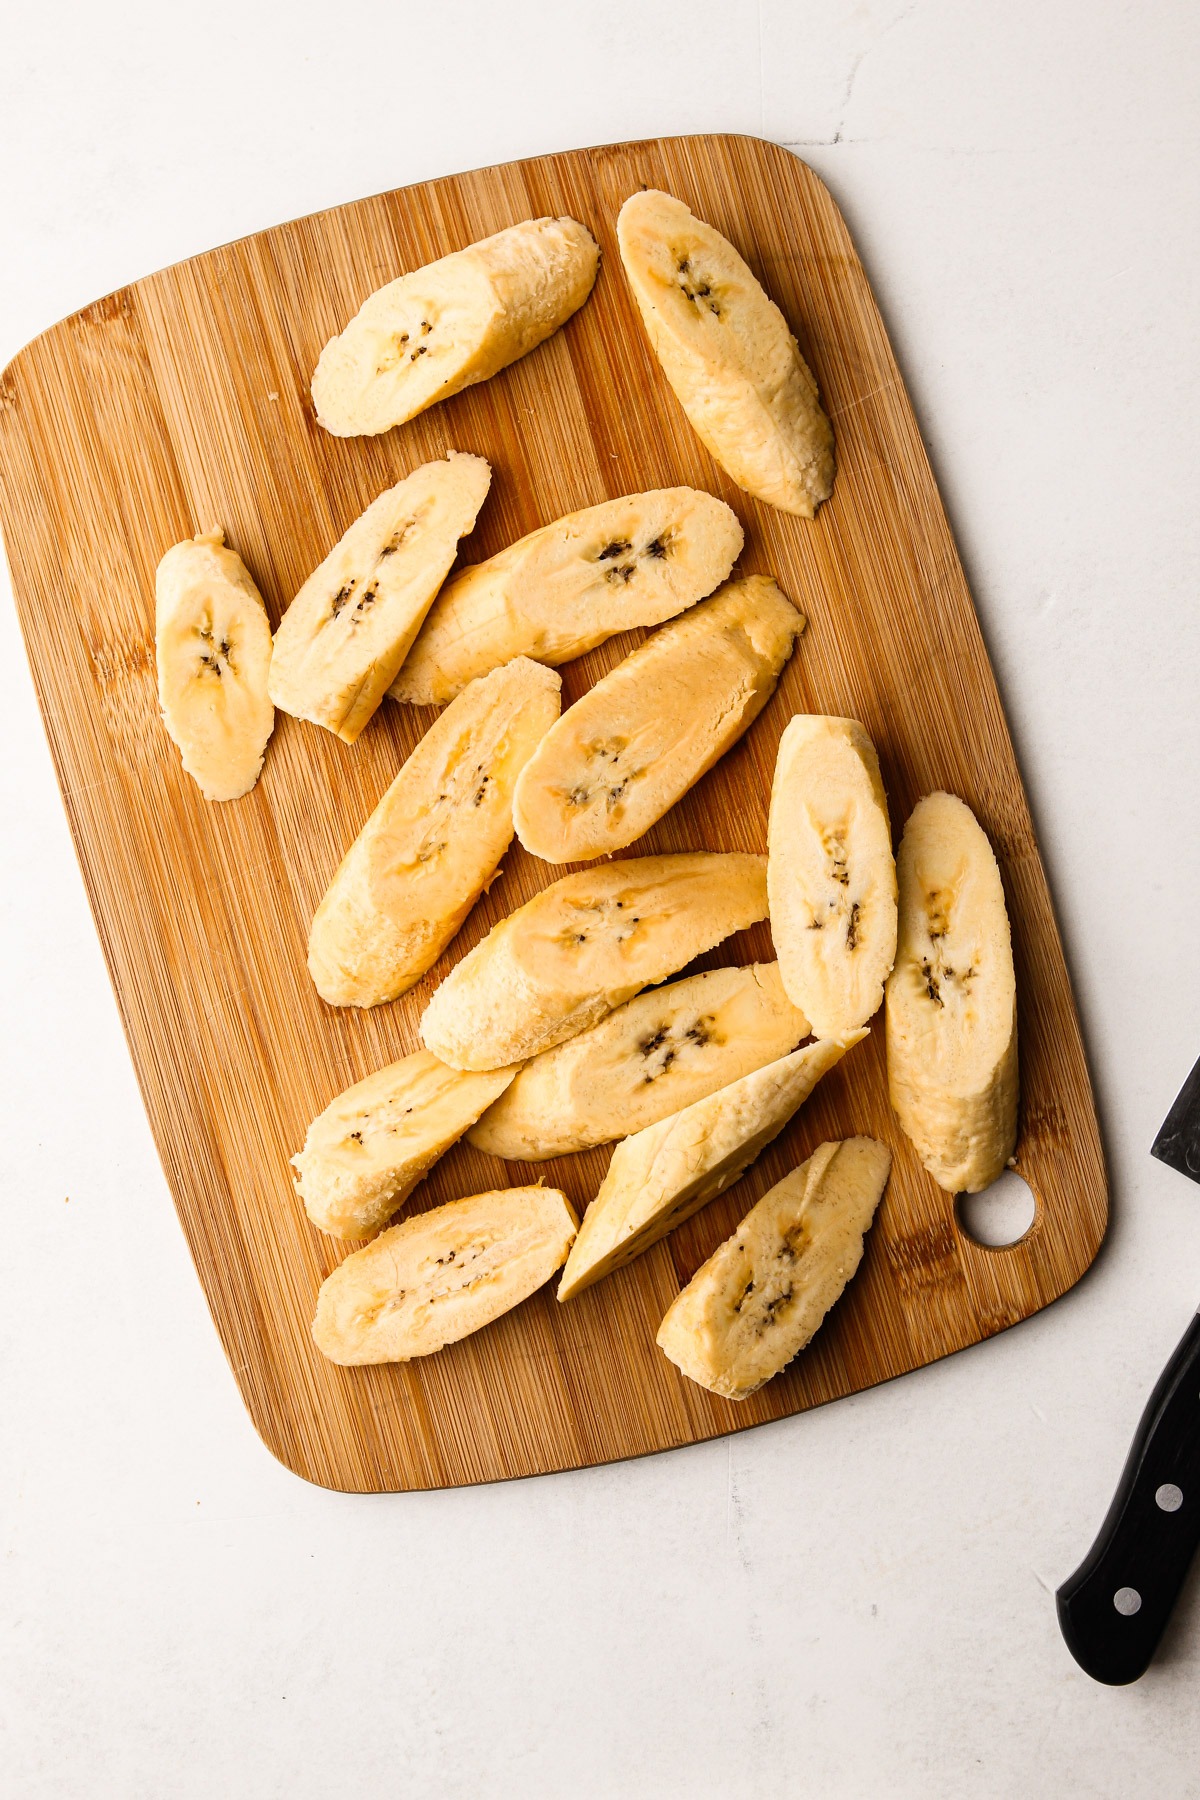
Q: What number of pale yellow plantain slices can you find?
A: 15